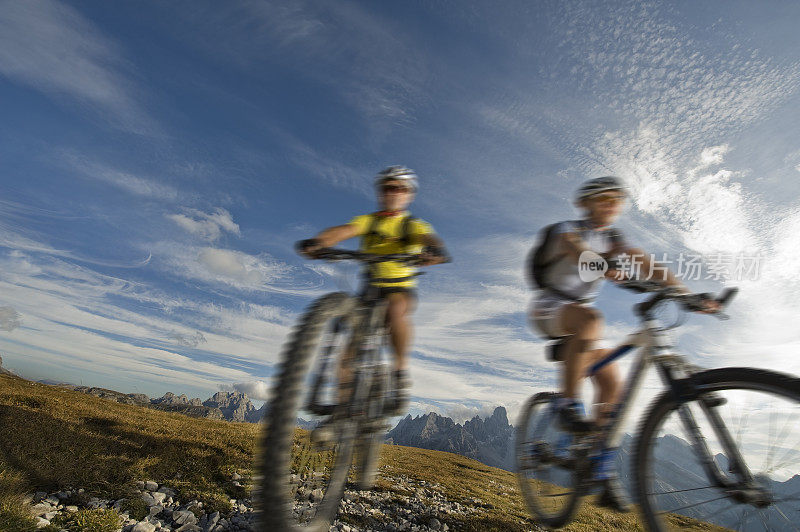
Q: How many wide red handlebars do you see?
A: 0